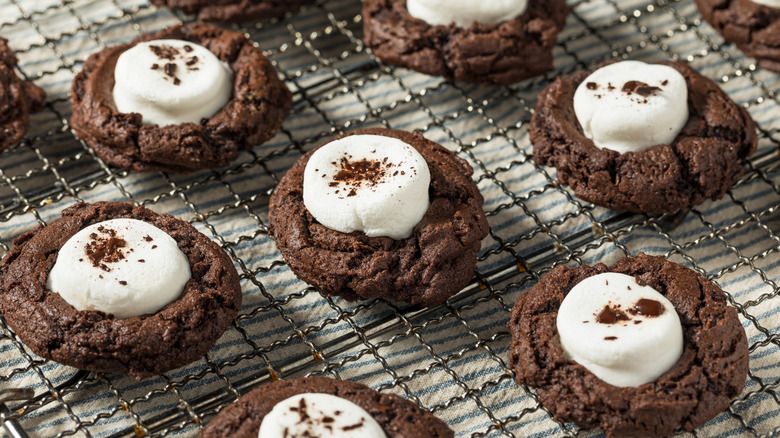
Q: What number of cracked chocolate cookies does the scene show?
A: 10